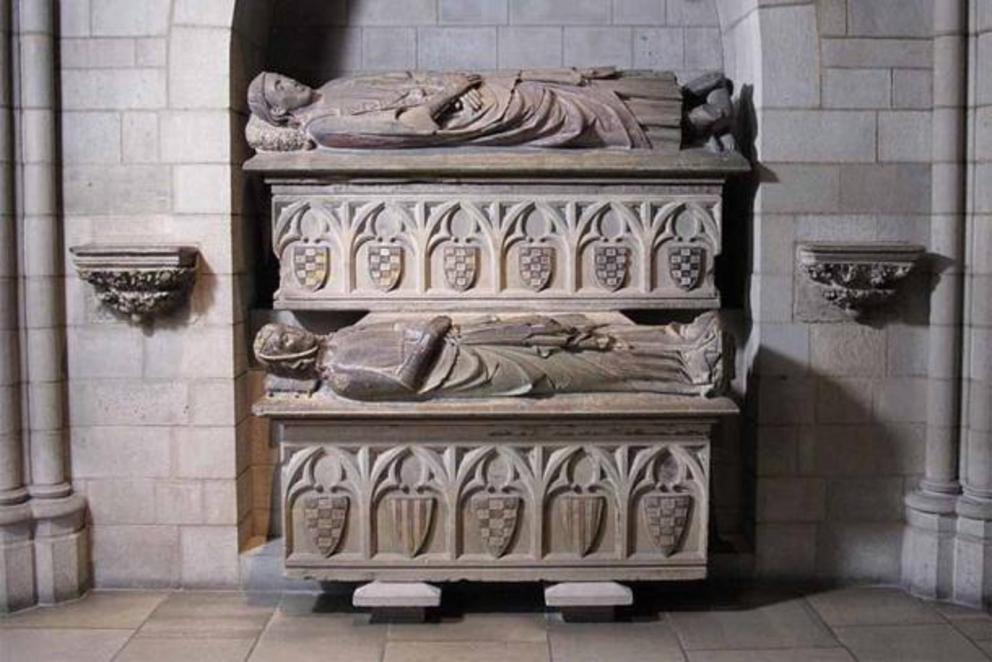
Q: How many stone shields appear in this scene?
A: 11